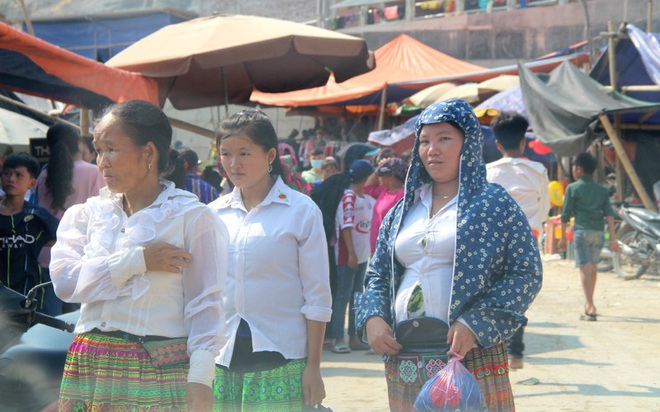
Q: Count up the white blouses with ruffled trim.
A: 1